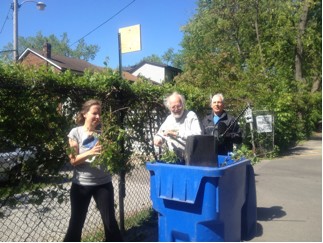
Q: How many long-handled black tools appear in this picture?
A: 1